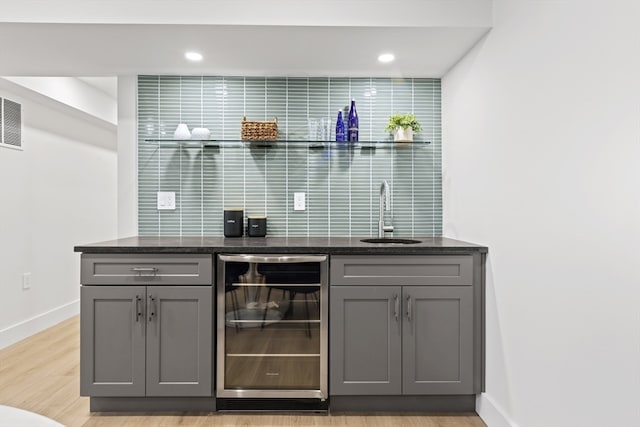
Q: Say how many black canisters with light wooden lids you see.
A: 2